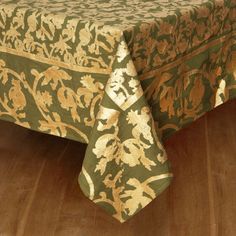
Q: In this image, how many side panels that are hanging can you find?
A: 2